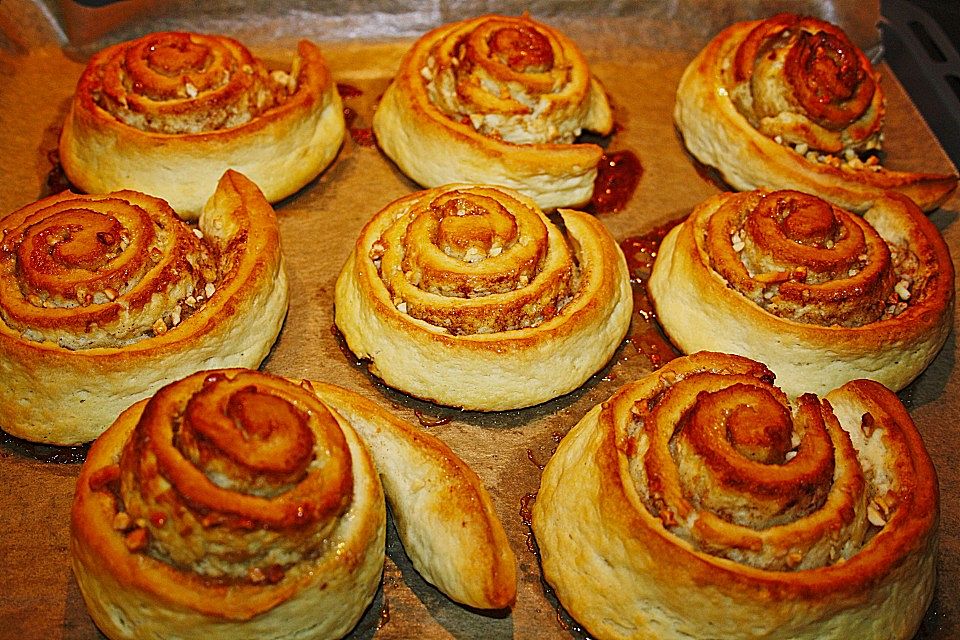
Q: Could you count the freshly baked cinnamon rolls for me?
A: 8